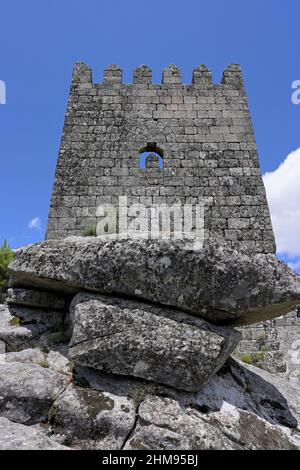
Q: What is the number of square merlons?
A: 6